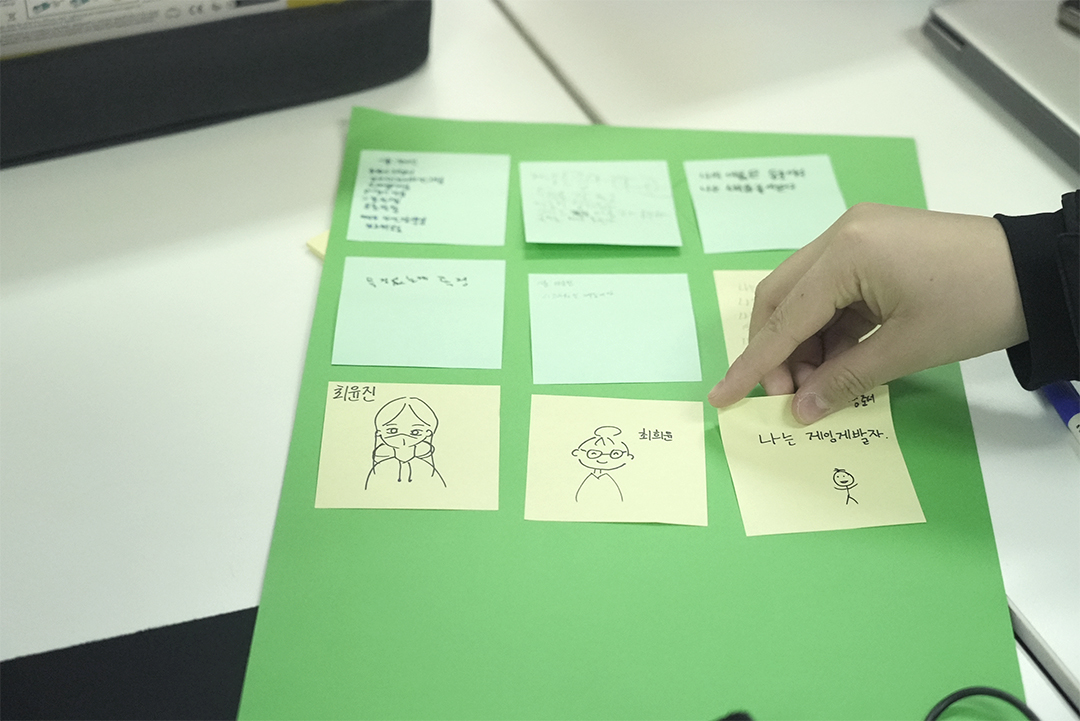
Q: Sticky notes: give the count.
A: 9